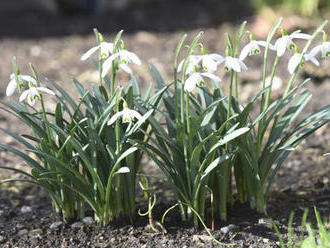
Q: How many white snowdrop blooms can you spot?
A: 13